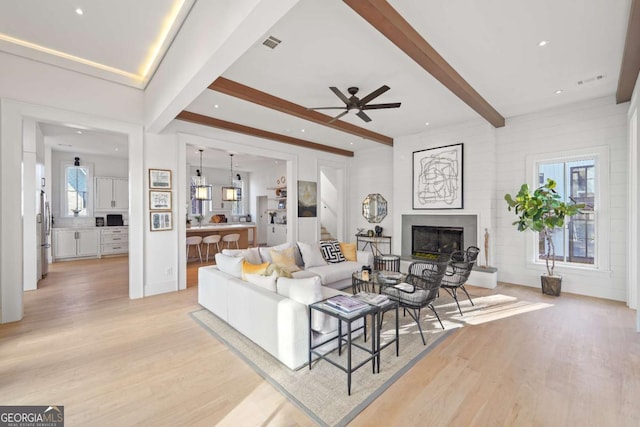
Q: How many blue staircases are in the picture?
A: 0